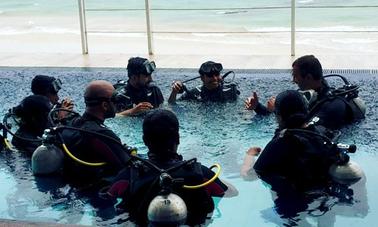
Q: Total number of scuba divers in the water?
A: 8